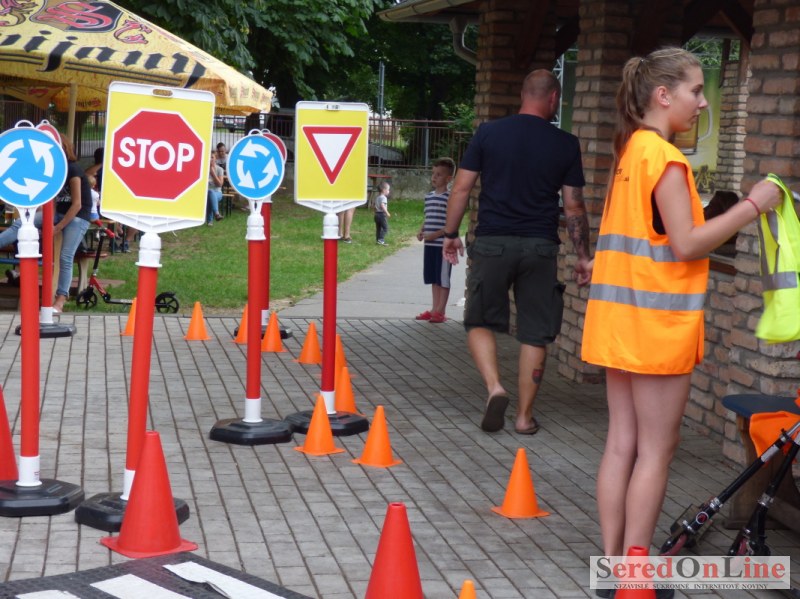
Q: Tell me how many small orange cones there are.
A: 11